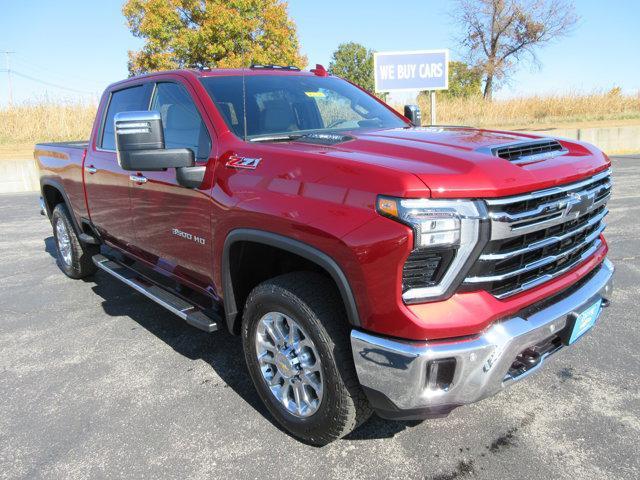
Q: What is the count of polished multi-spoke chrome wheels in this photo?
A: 2